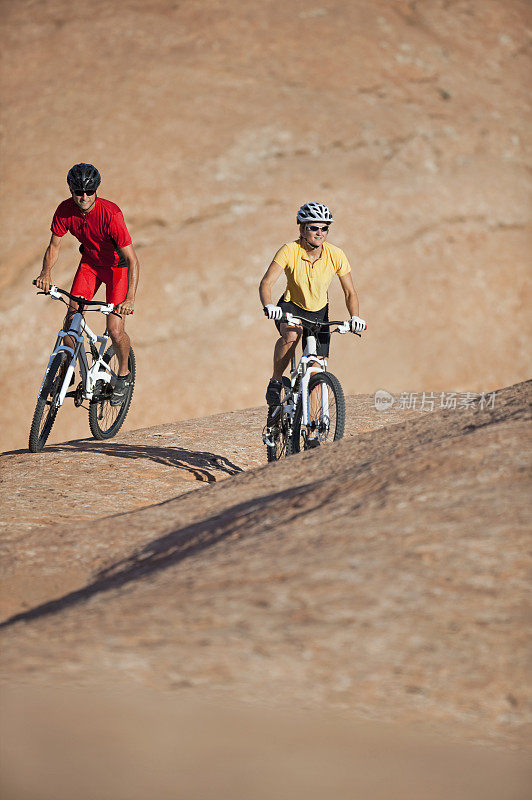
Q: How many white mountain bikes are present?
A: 2